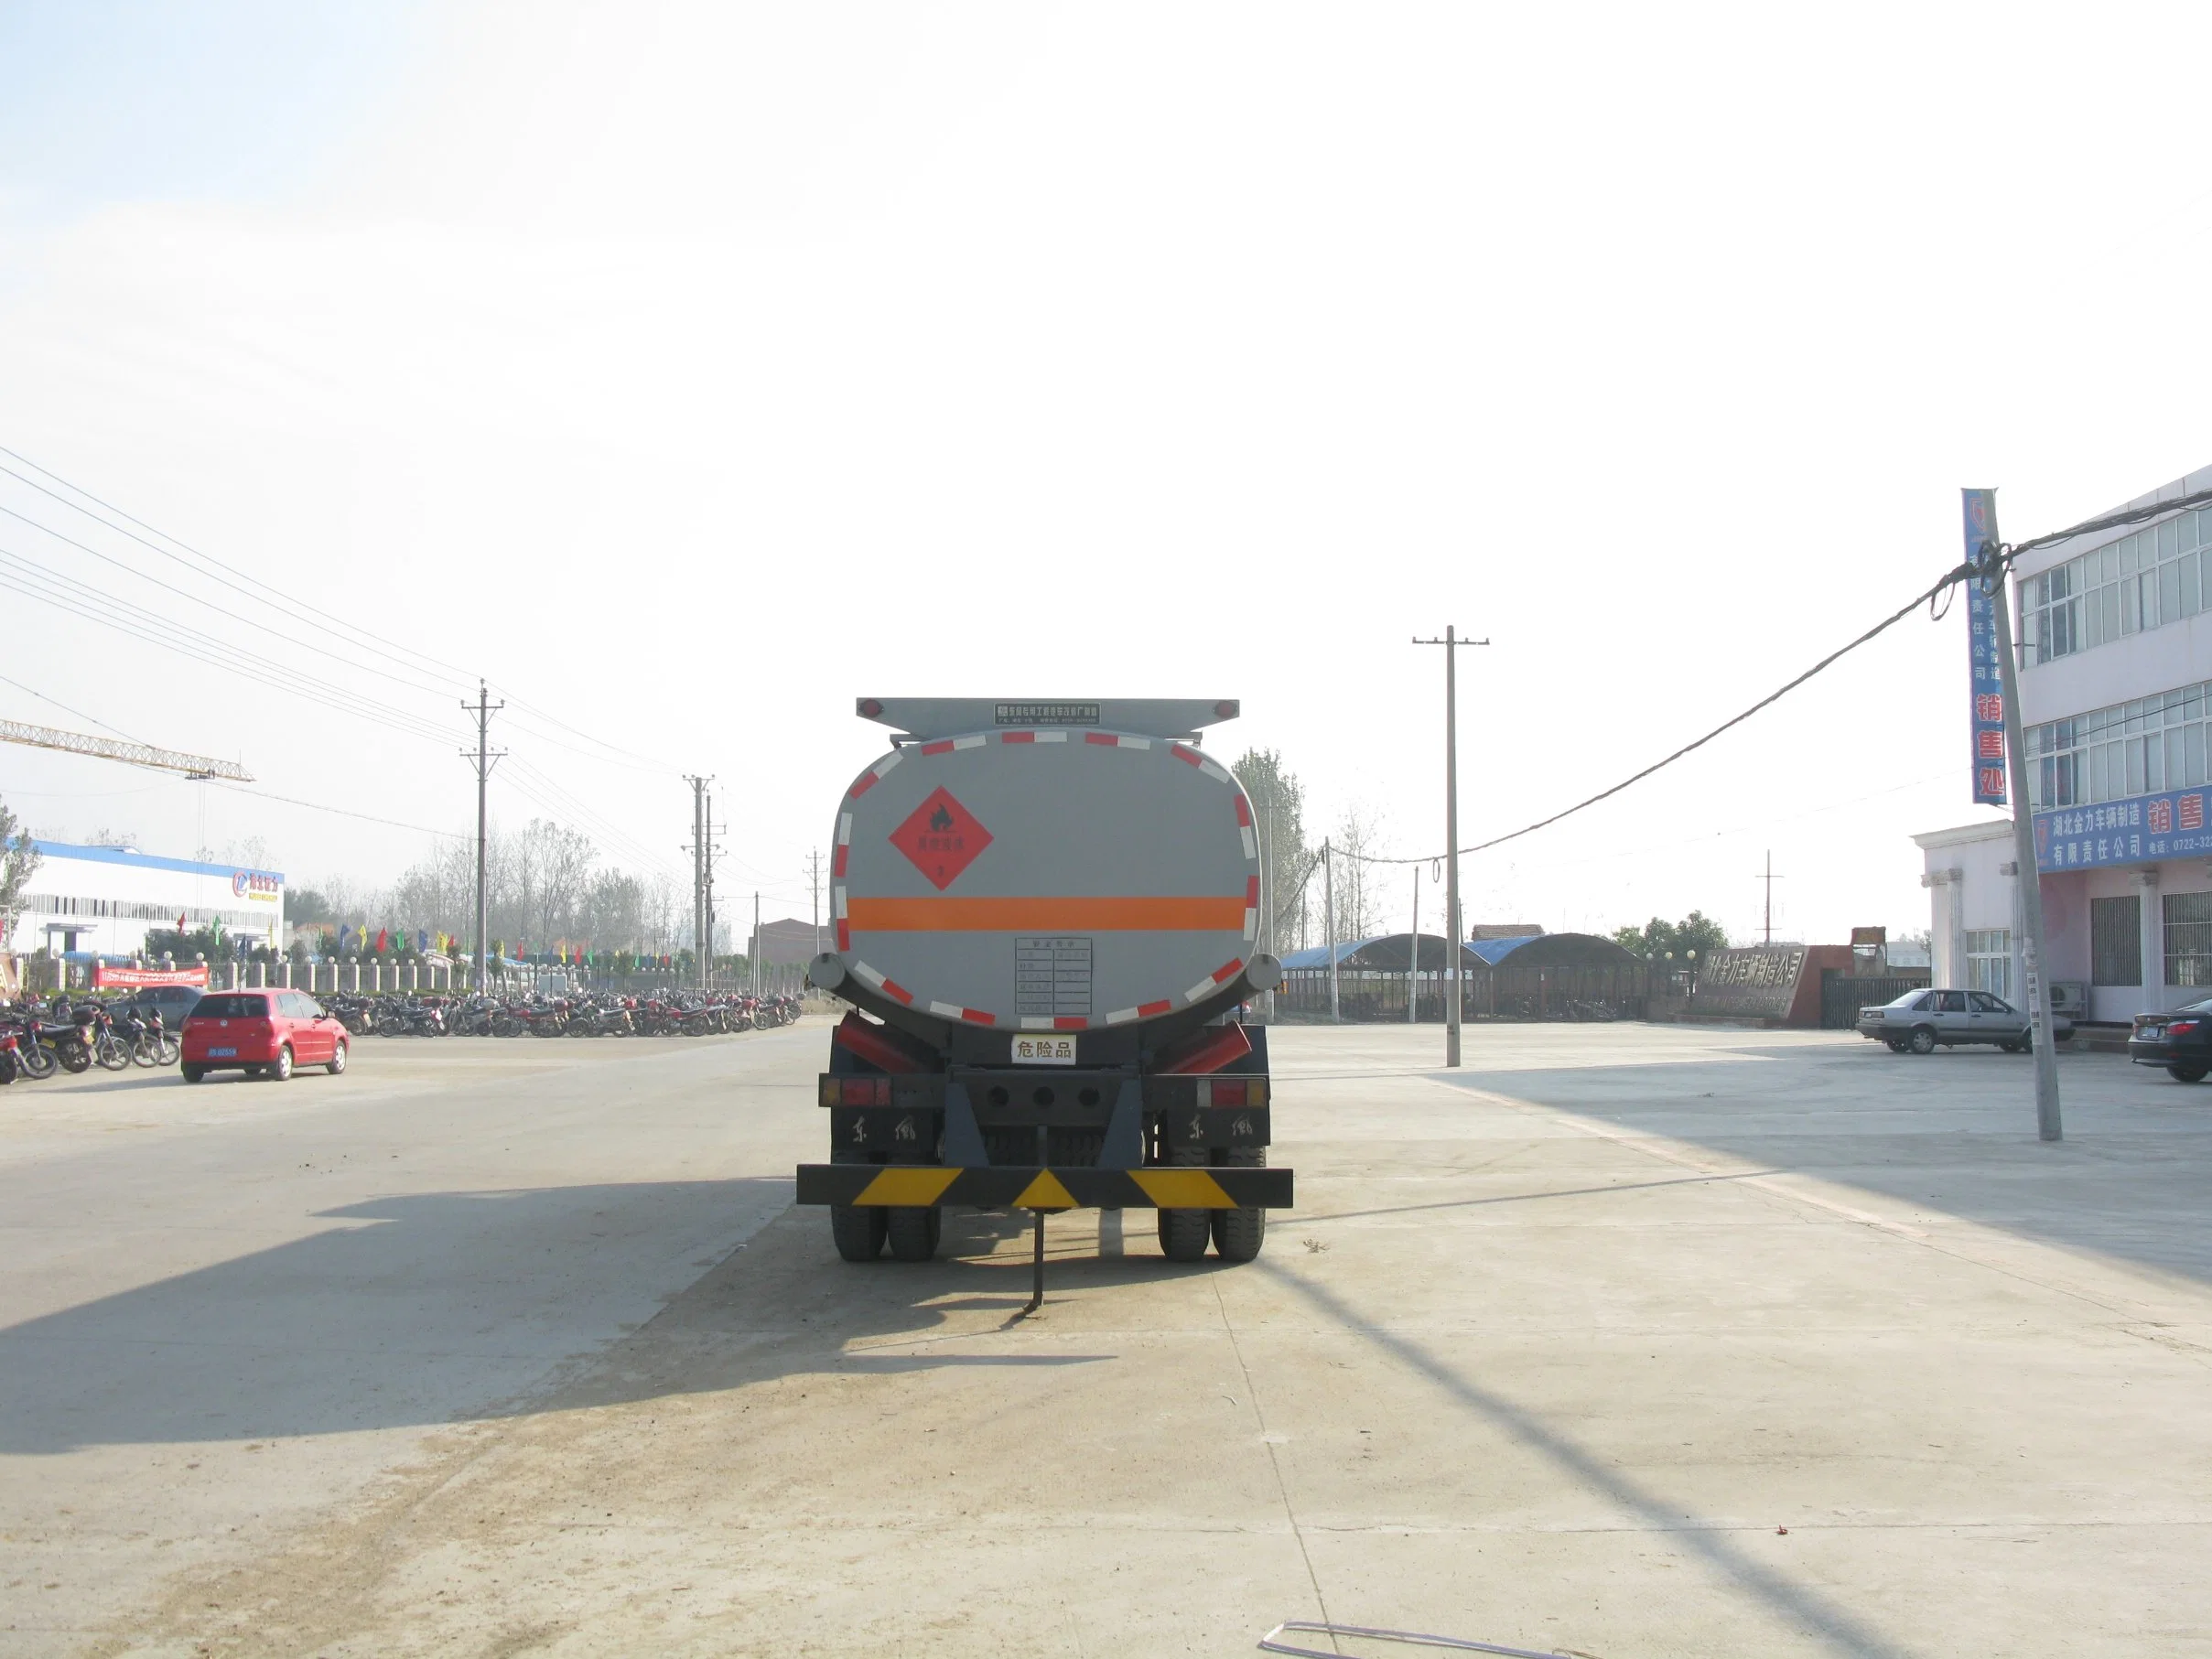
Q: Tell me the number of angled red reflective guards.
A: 2